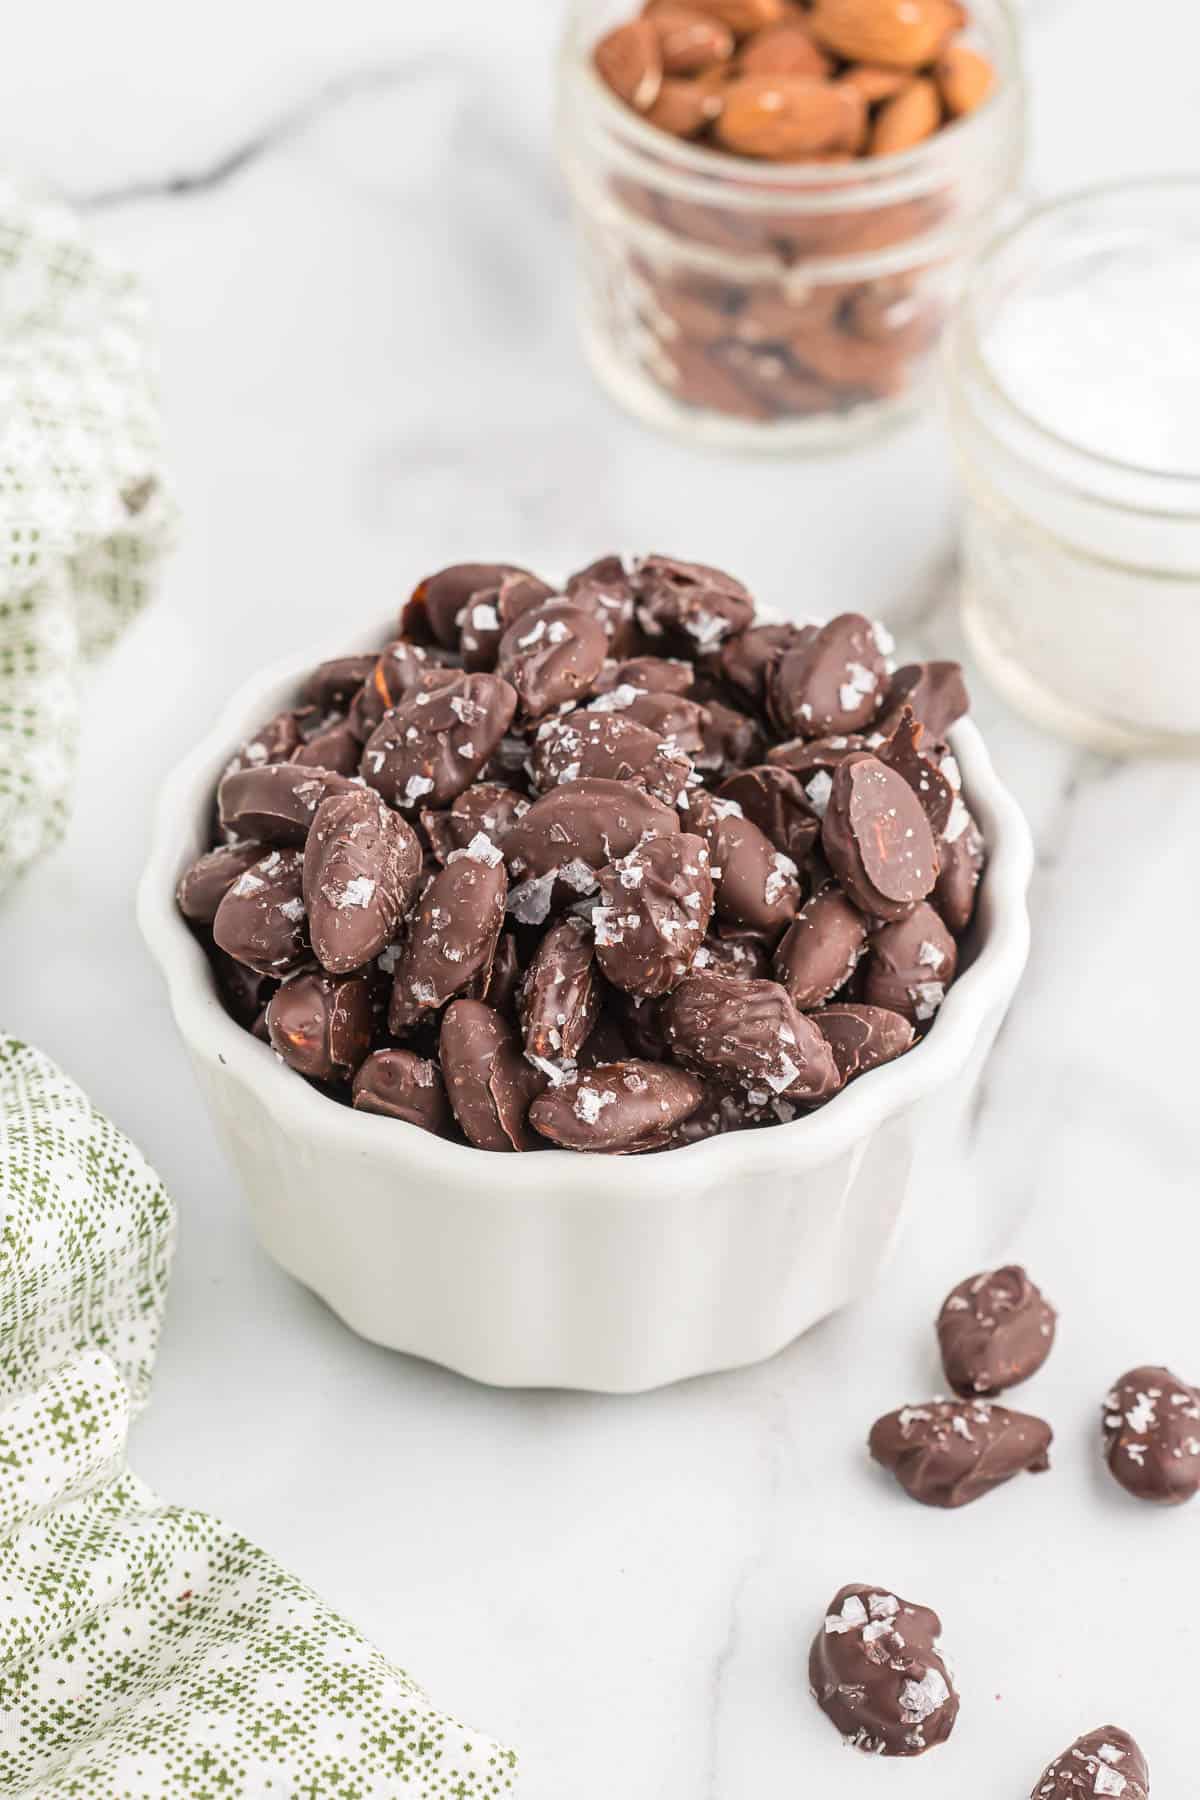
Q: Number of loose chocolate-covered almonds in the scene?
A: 5